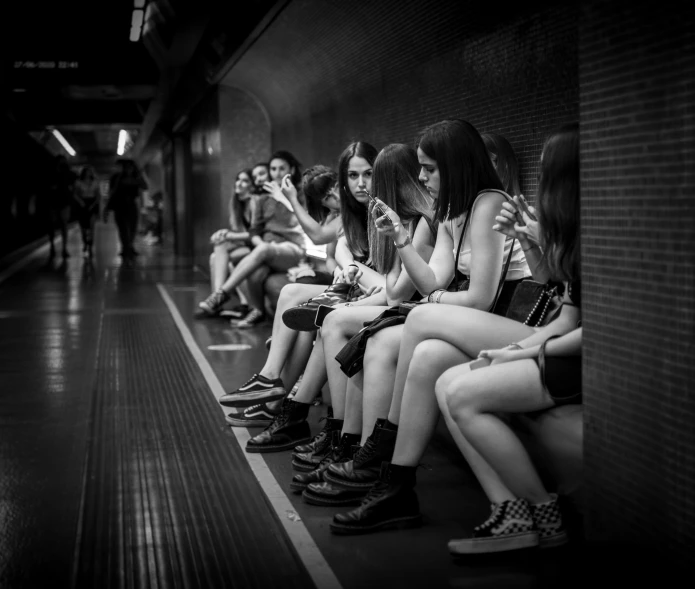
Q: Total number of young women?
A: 9